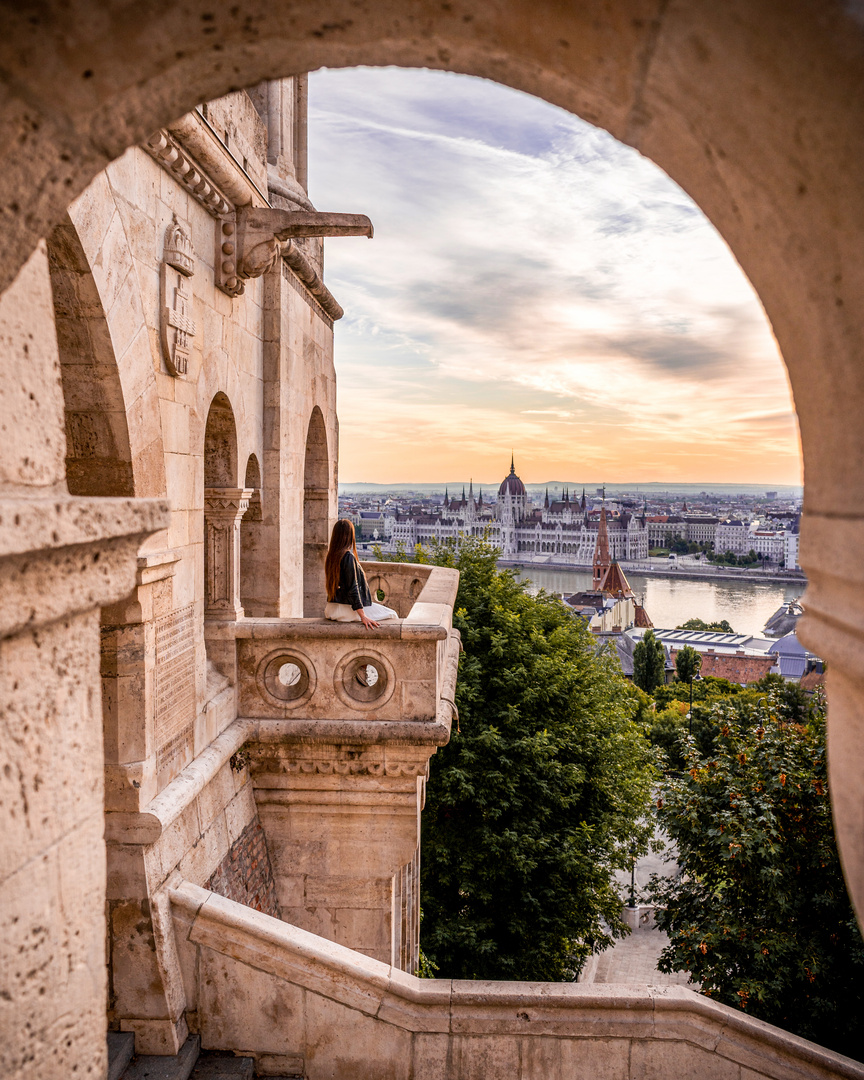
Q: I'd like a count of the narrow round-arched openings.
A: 3